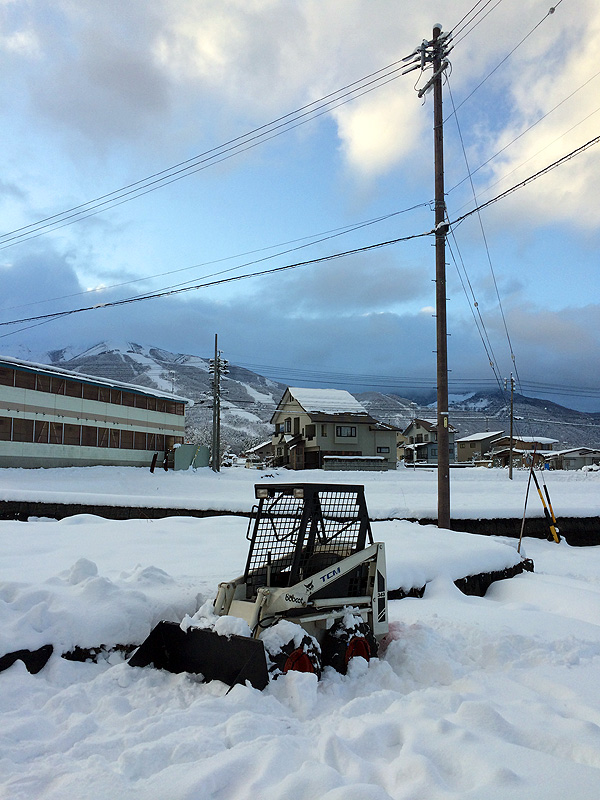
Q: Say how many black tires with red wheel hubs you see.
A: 2